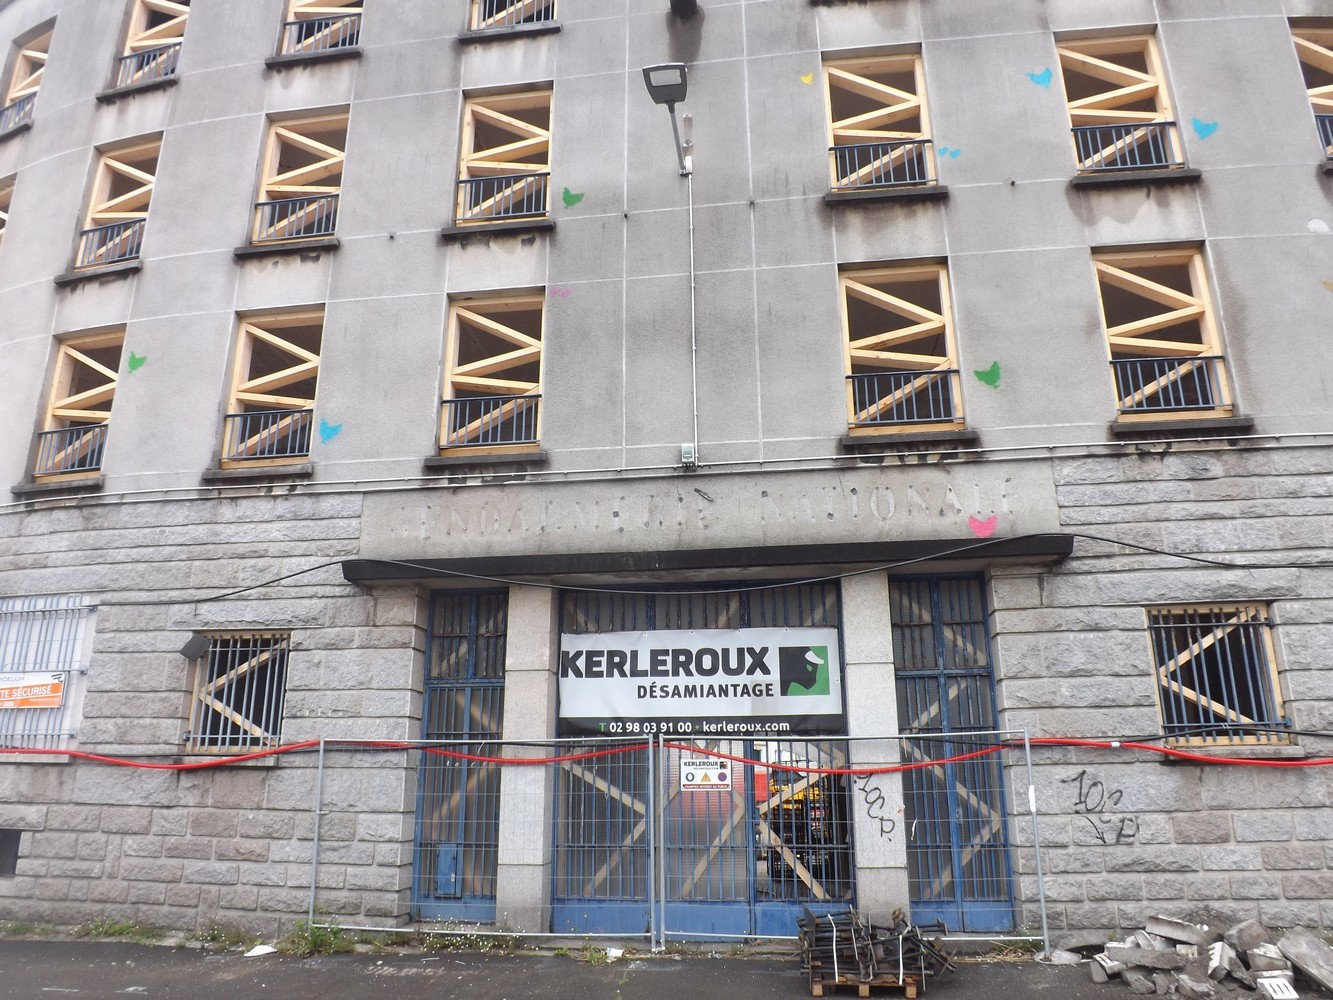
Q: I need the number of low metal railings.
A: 15